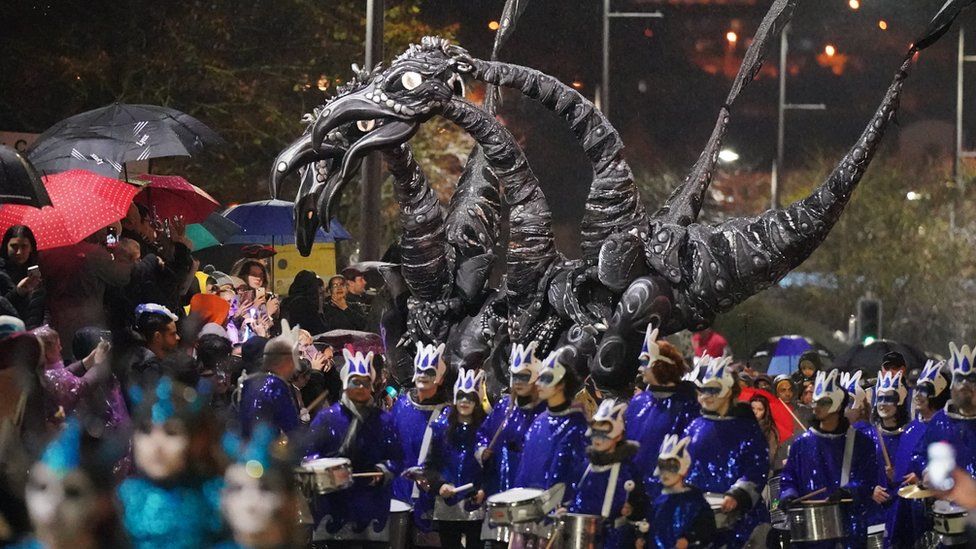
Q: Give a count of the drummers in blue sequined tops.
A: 15